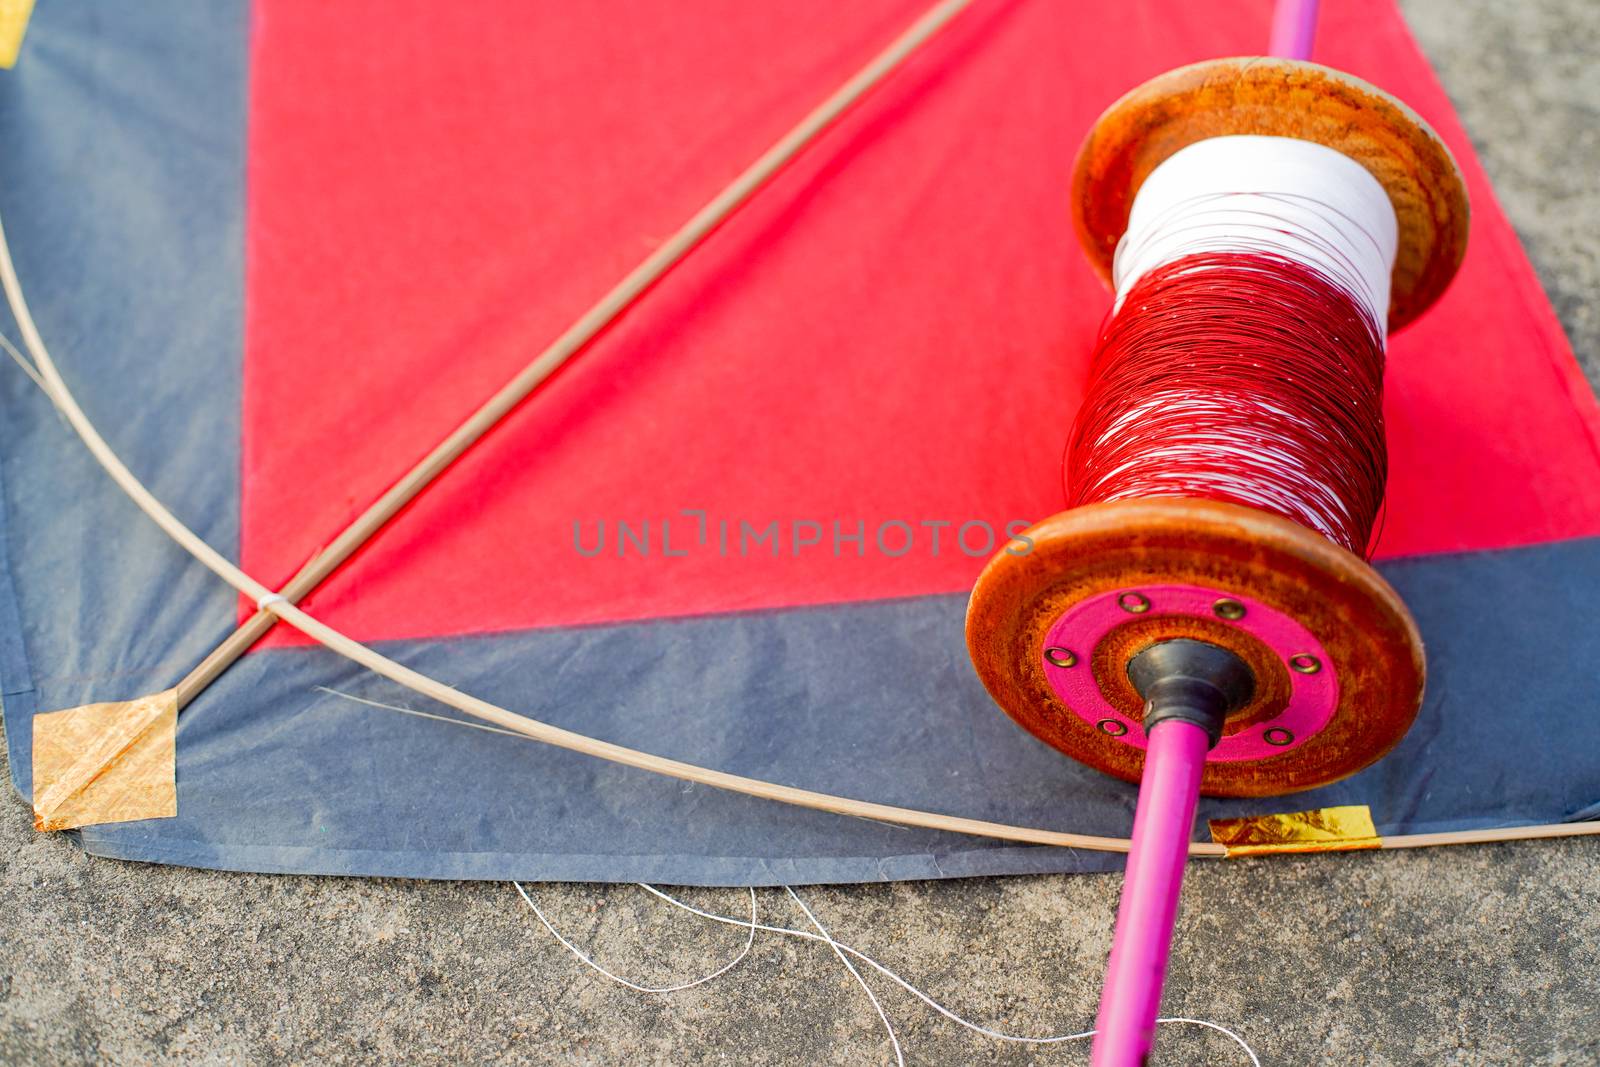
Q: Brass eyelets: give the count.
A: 6